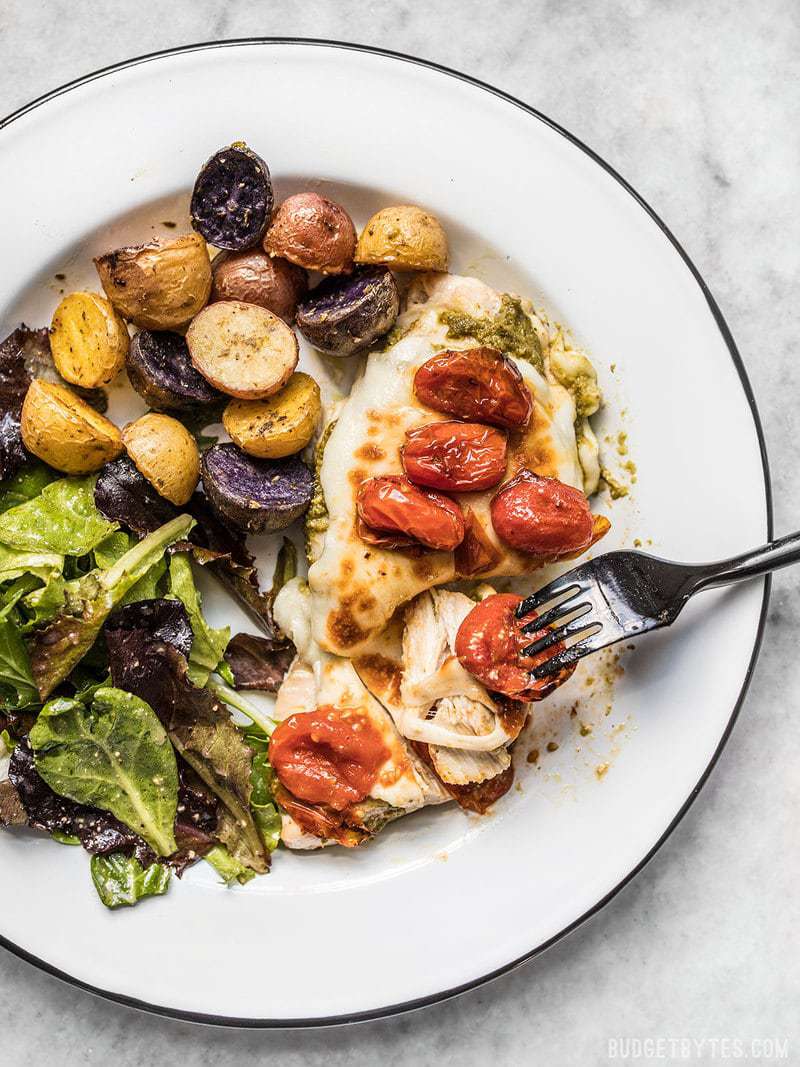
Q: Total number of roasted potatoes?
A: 13